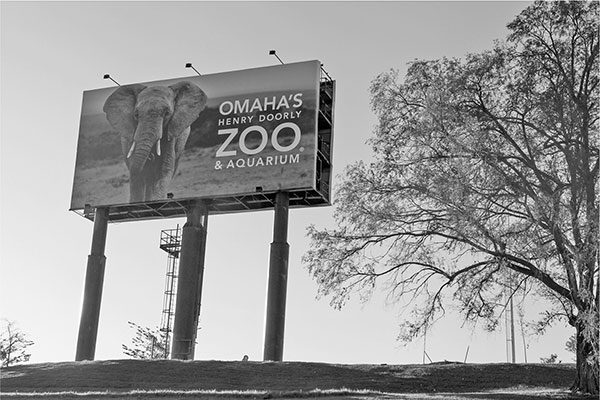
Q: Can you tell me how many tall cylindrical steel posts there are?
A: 3